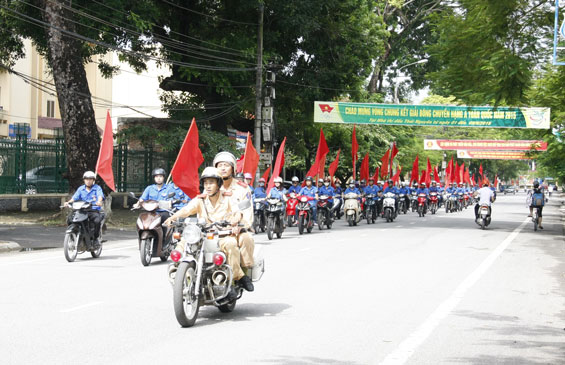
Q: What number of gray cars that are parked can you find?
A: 1